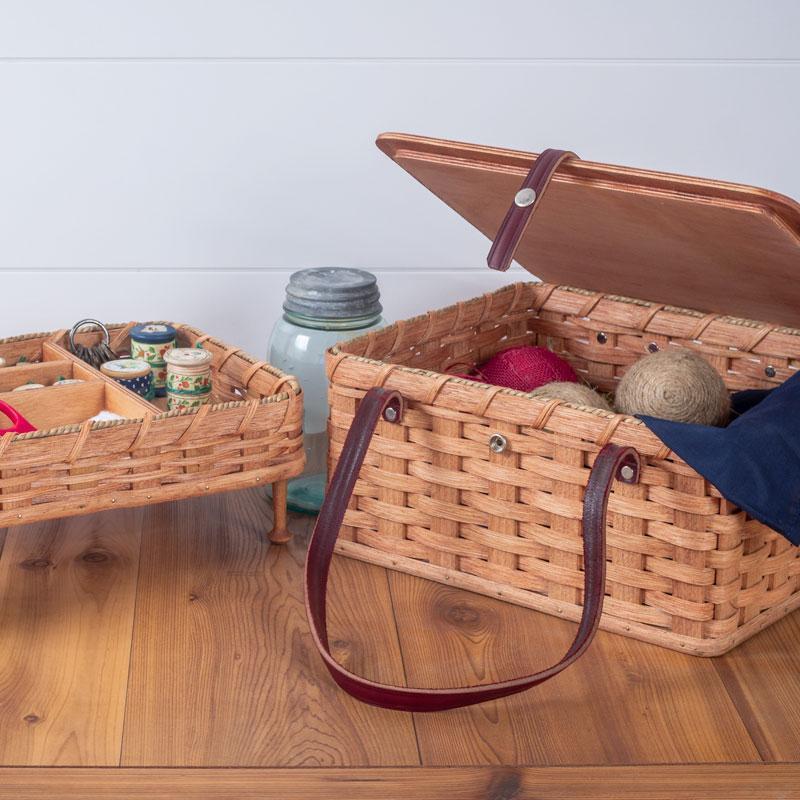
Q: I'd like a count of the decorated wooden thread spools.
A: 3